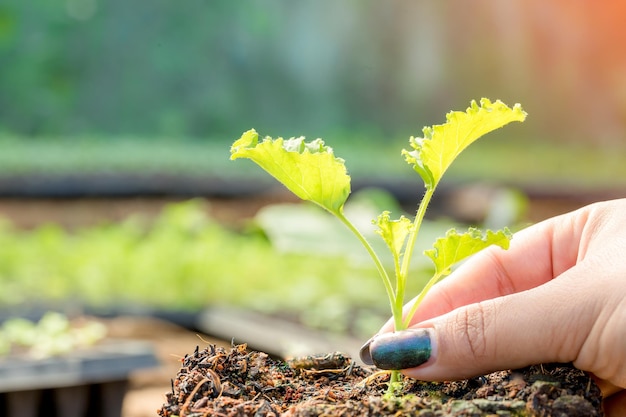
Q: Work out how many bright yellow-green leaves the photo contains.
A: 4